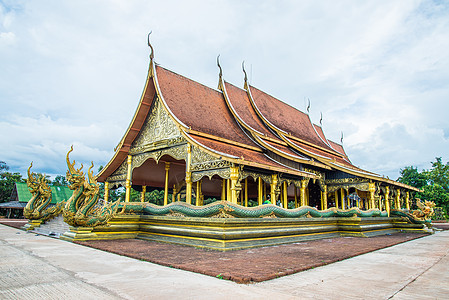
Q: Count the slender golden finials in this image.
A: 6